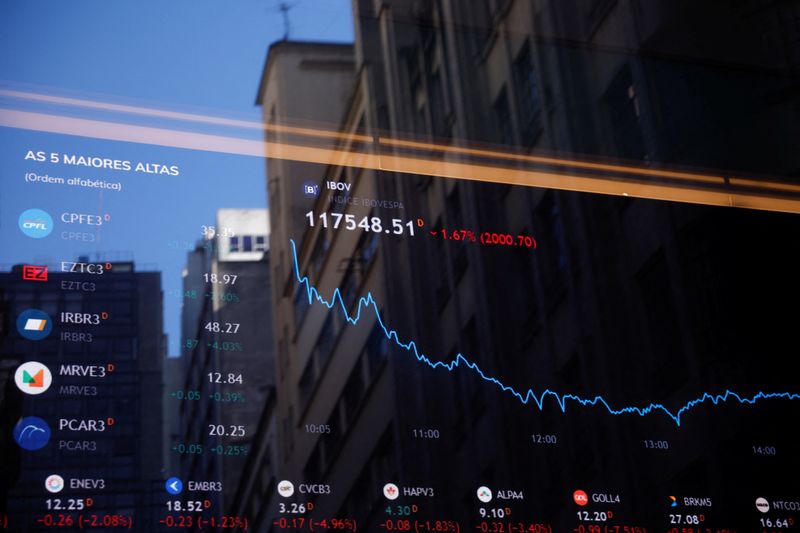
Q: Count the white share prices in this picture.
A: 12